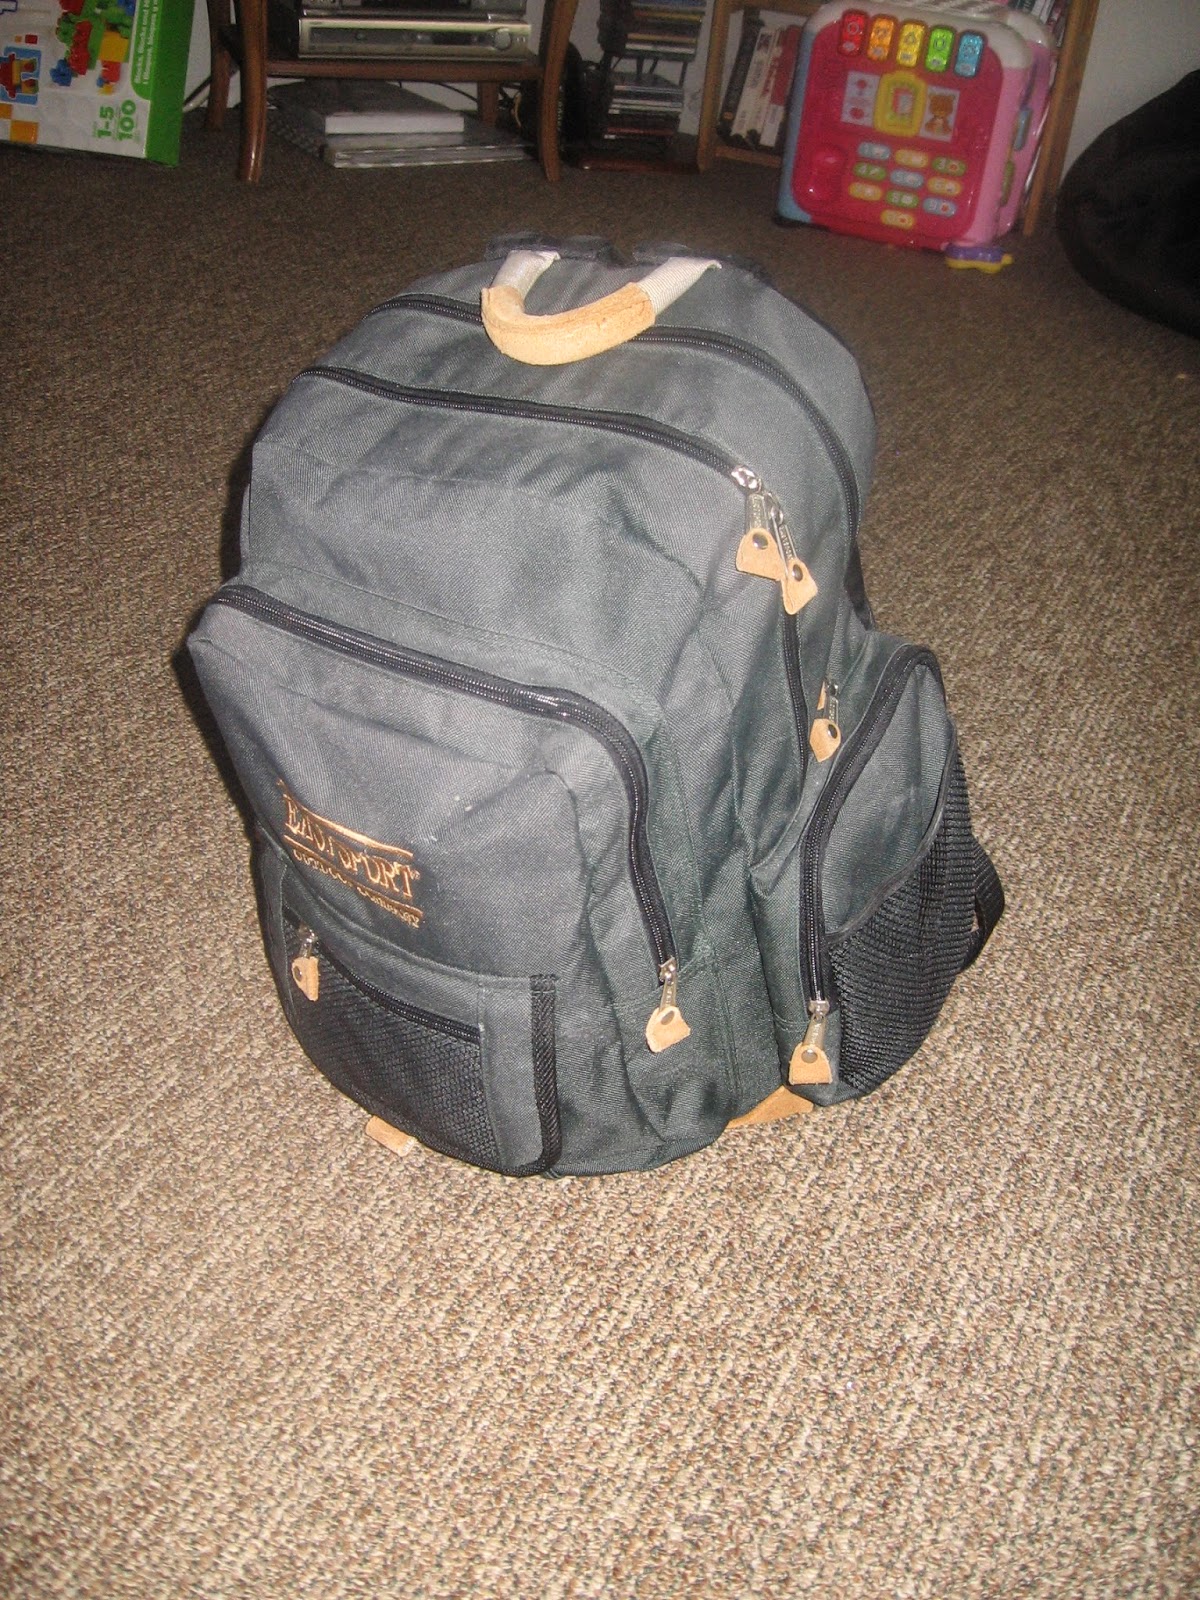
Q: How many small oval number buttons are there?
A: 10